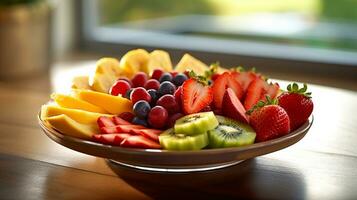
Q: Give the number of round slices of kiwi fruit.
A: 3